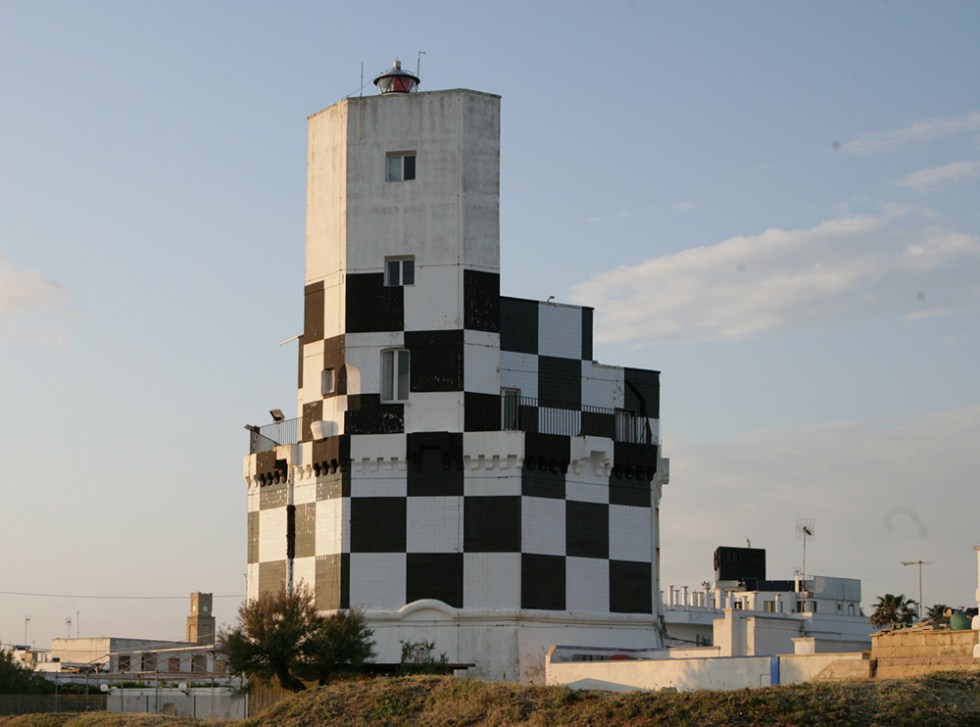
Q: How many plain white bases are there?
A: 1